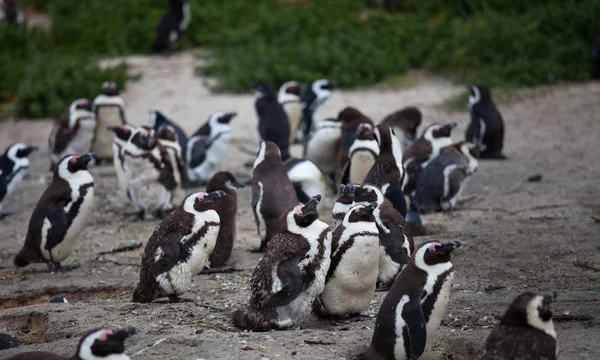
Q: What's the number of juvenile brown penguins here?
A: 3